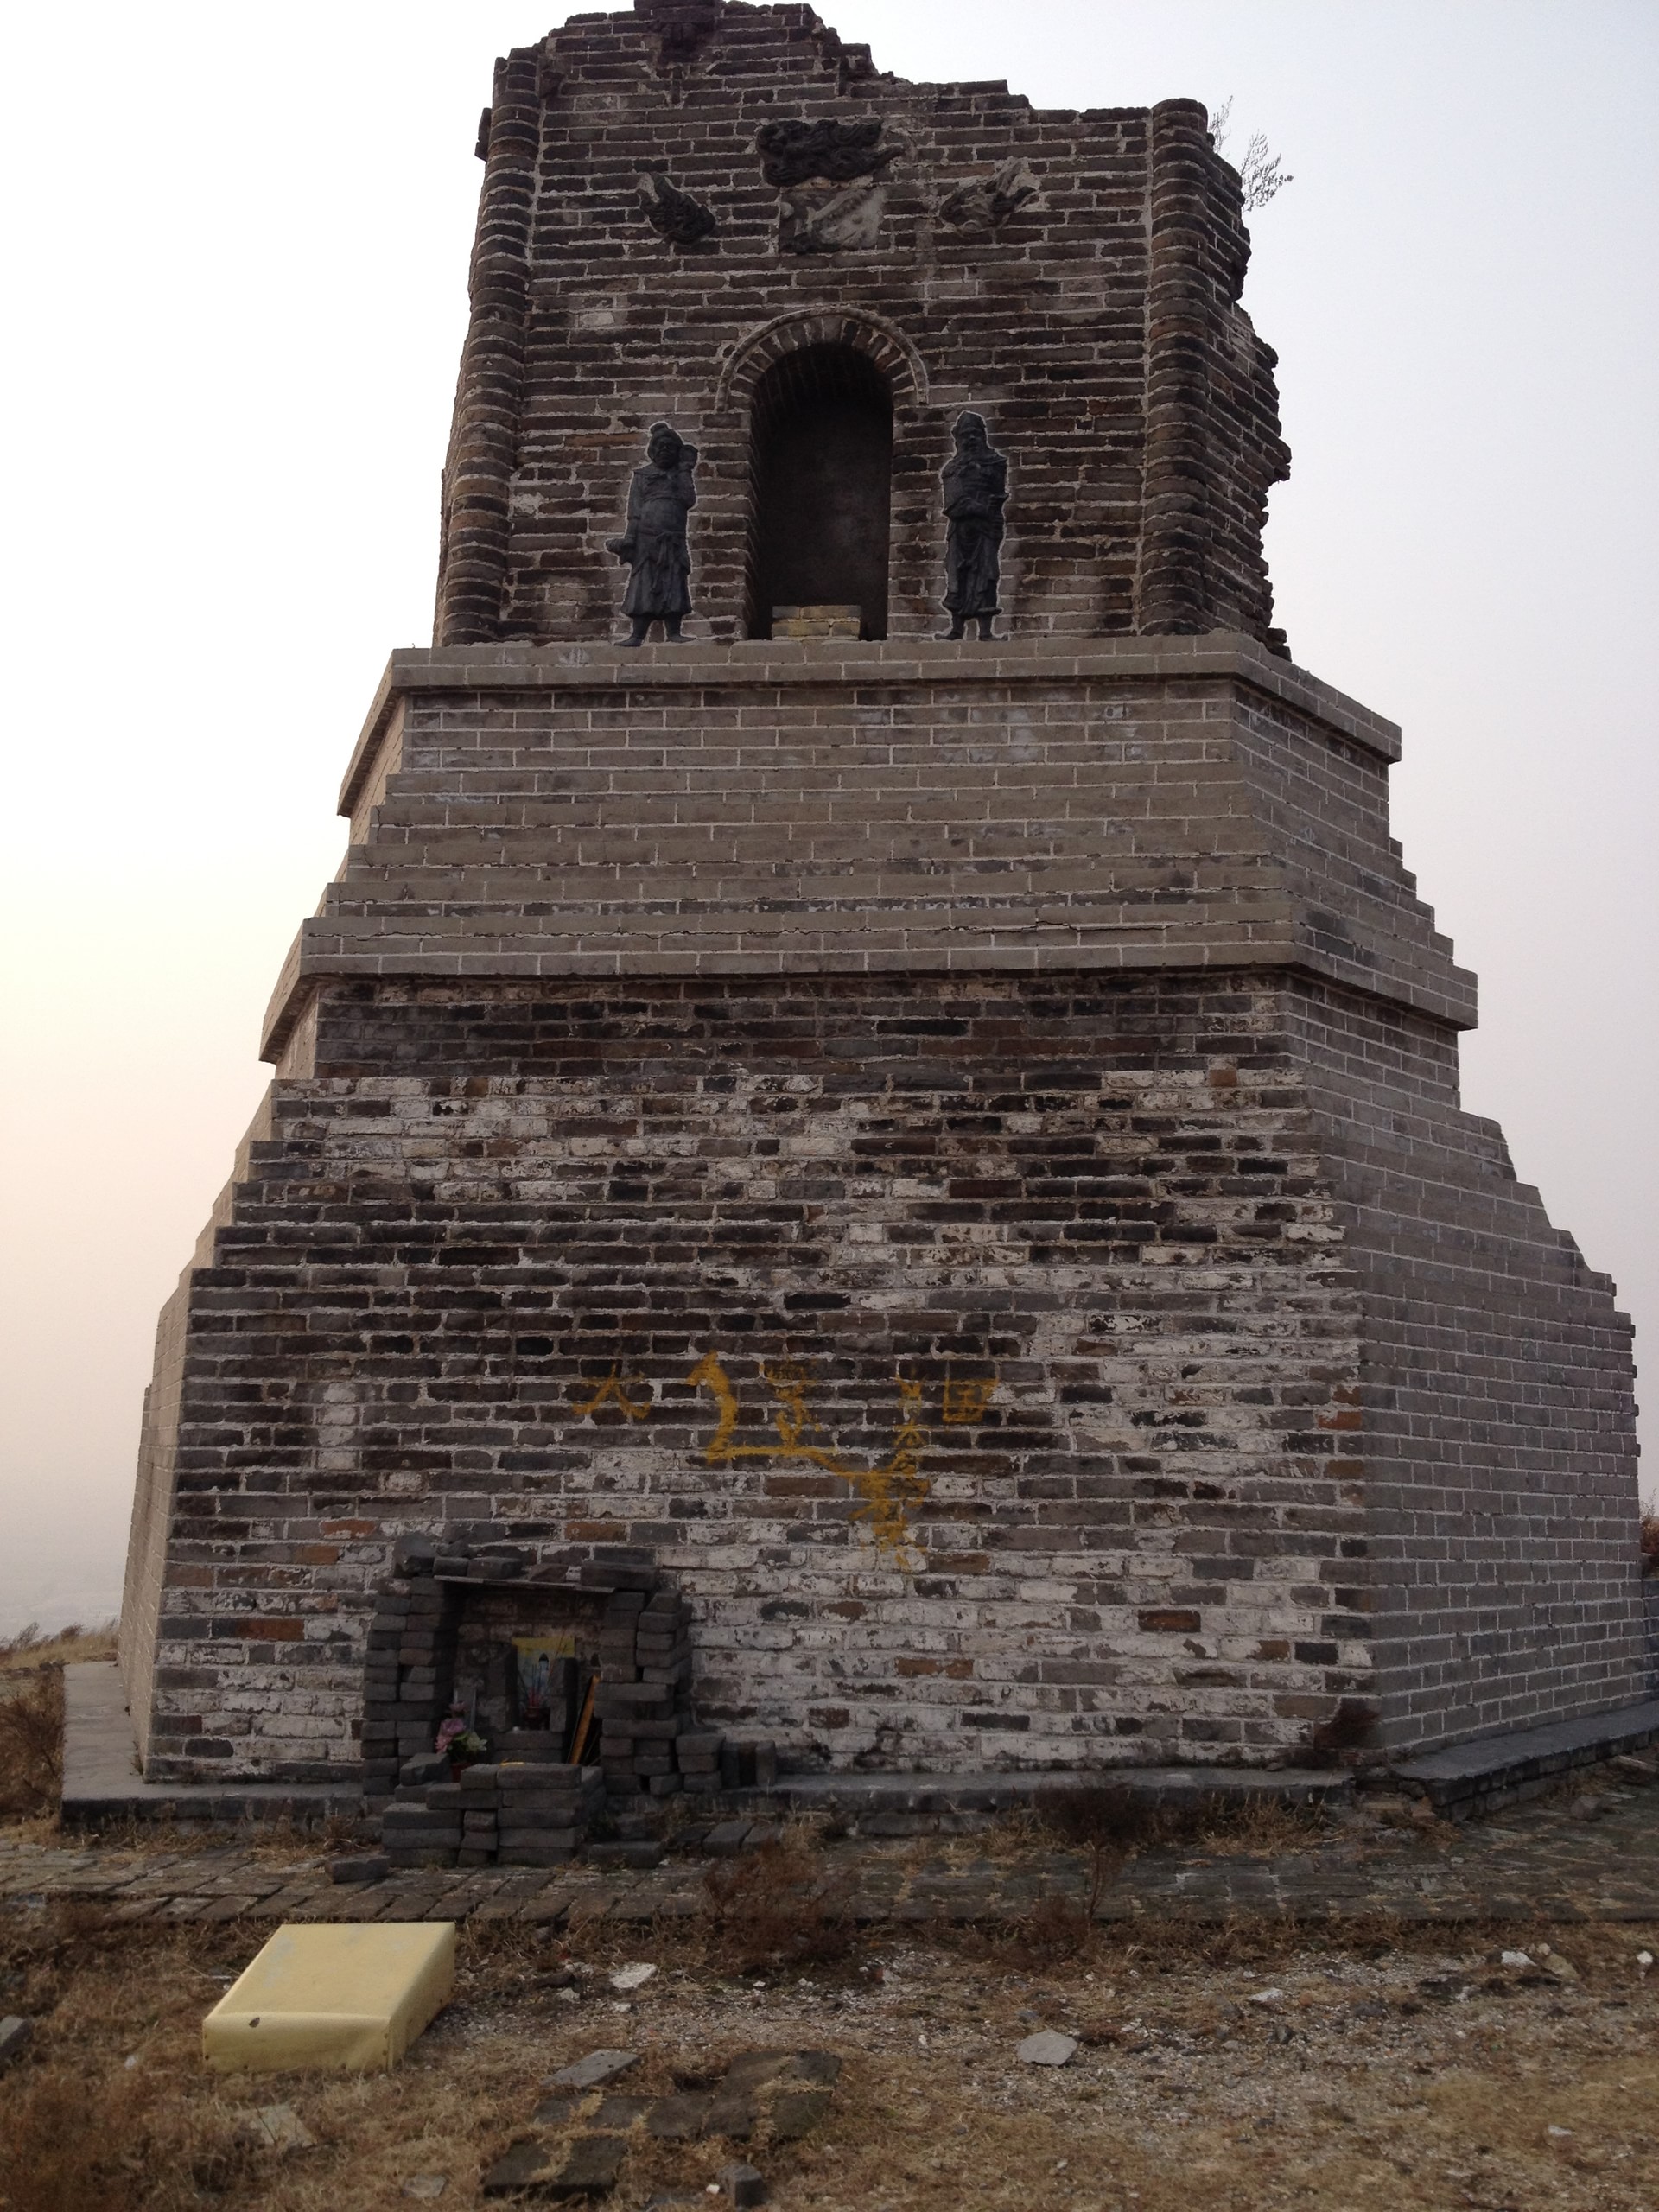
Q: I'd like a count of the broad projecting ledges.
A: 2